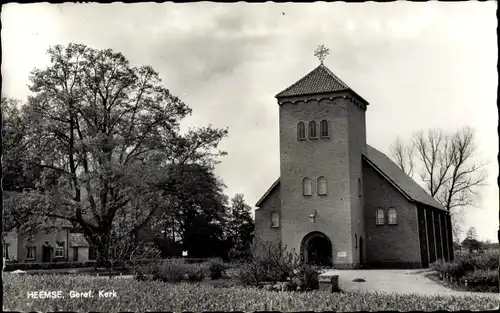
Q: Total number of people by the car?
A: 0